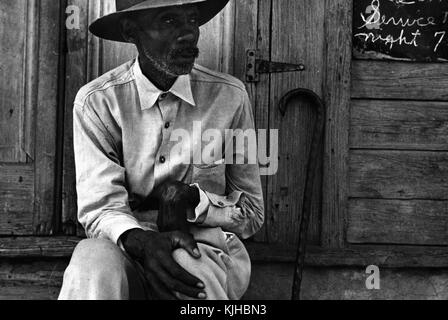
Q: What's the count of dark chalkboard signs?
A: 1